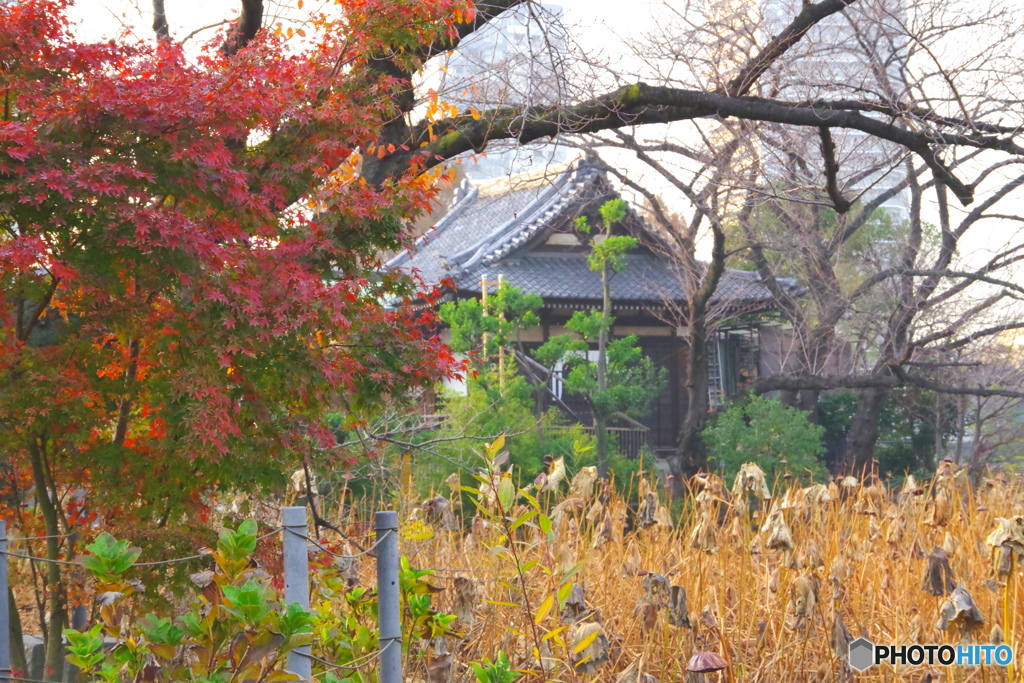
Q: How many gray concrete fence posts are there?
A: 3